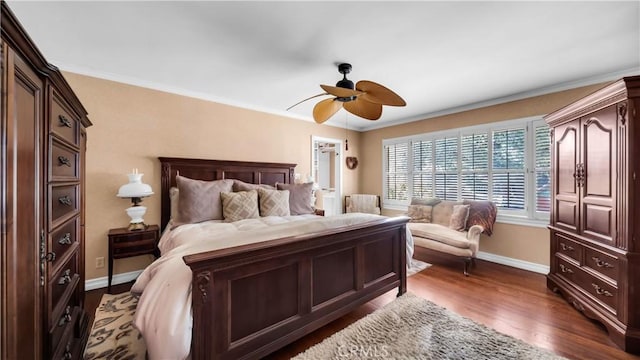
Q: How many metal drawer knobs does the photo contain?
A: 11